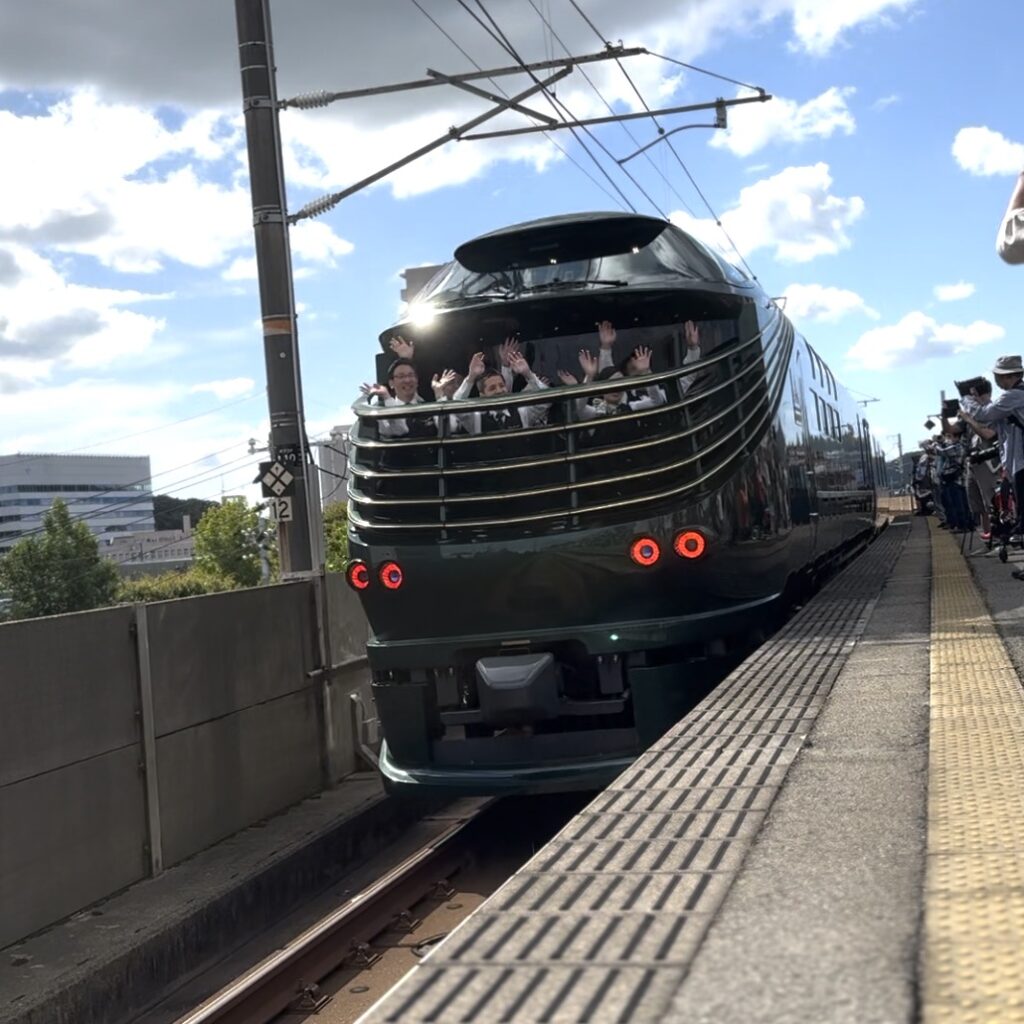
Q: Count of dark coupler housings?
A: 1